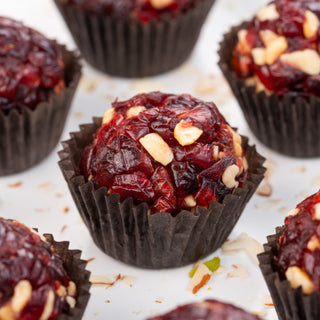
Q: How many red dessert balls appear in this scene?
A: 7